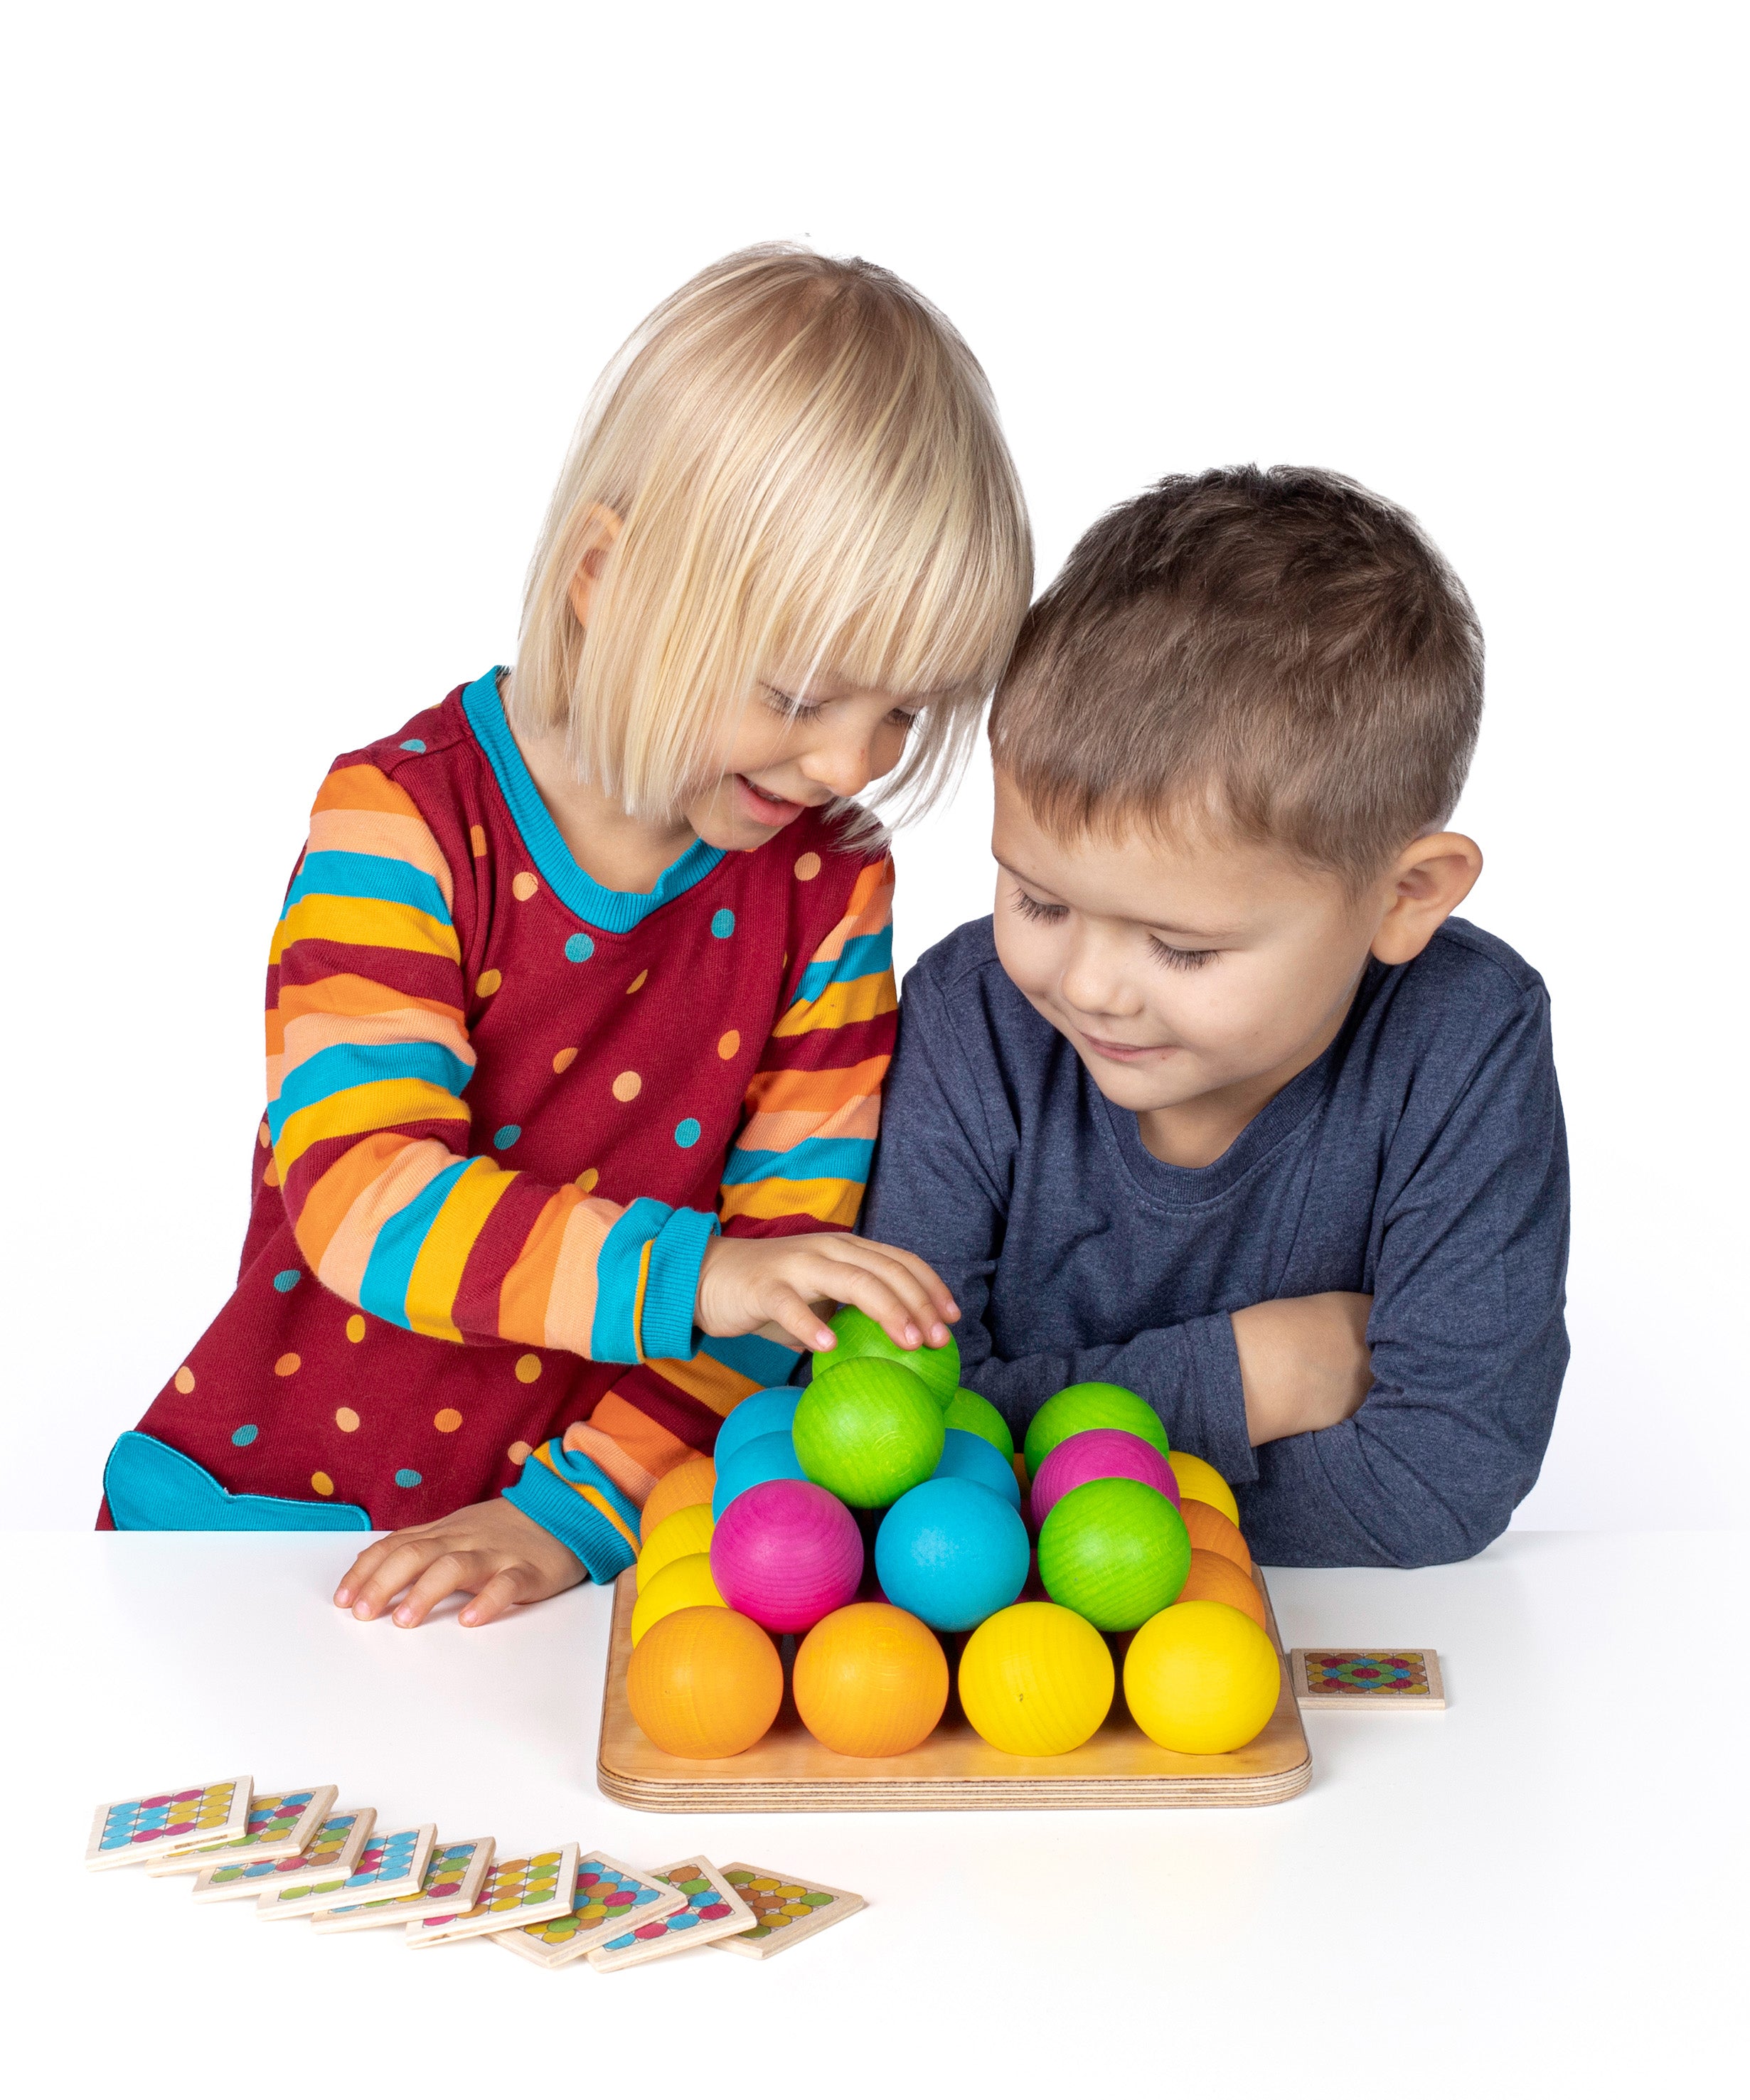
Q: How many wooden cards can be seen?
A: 10